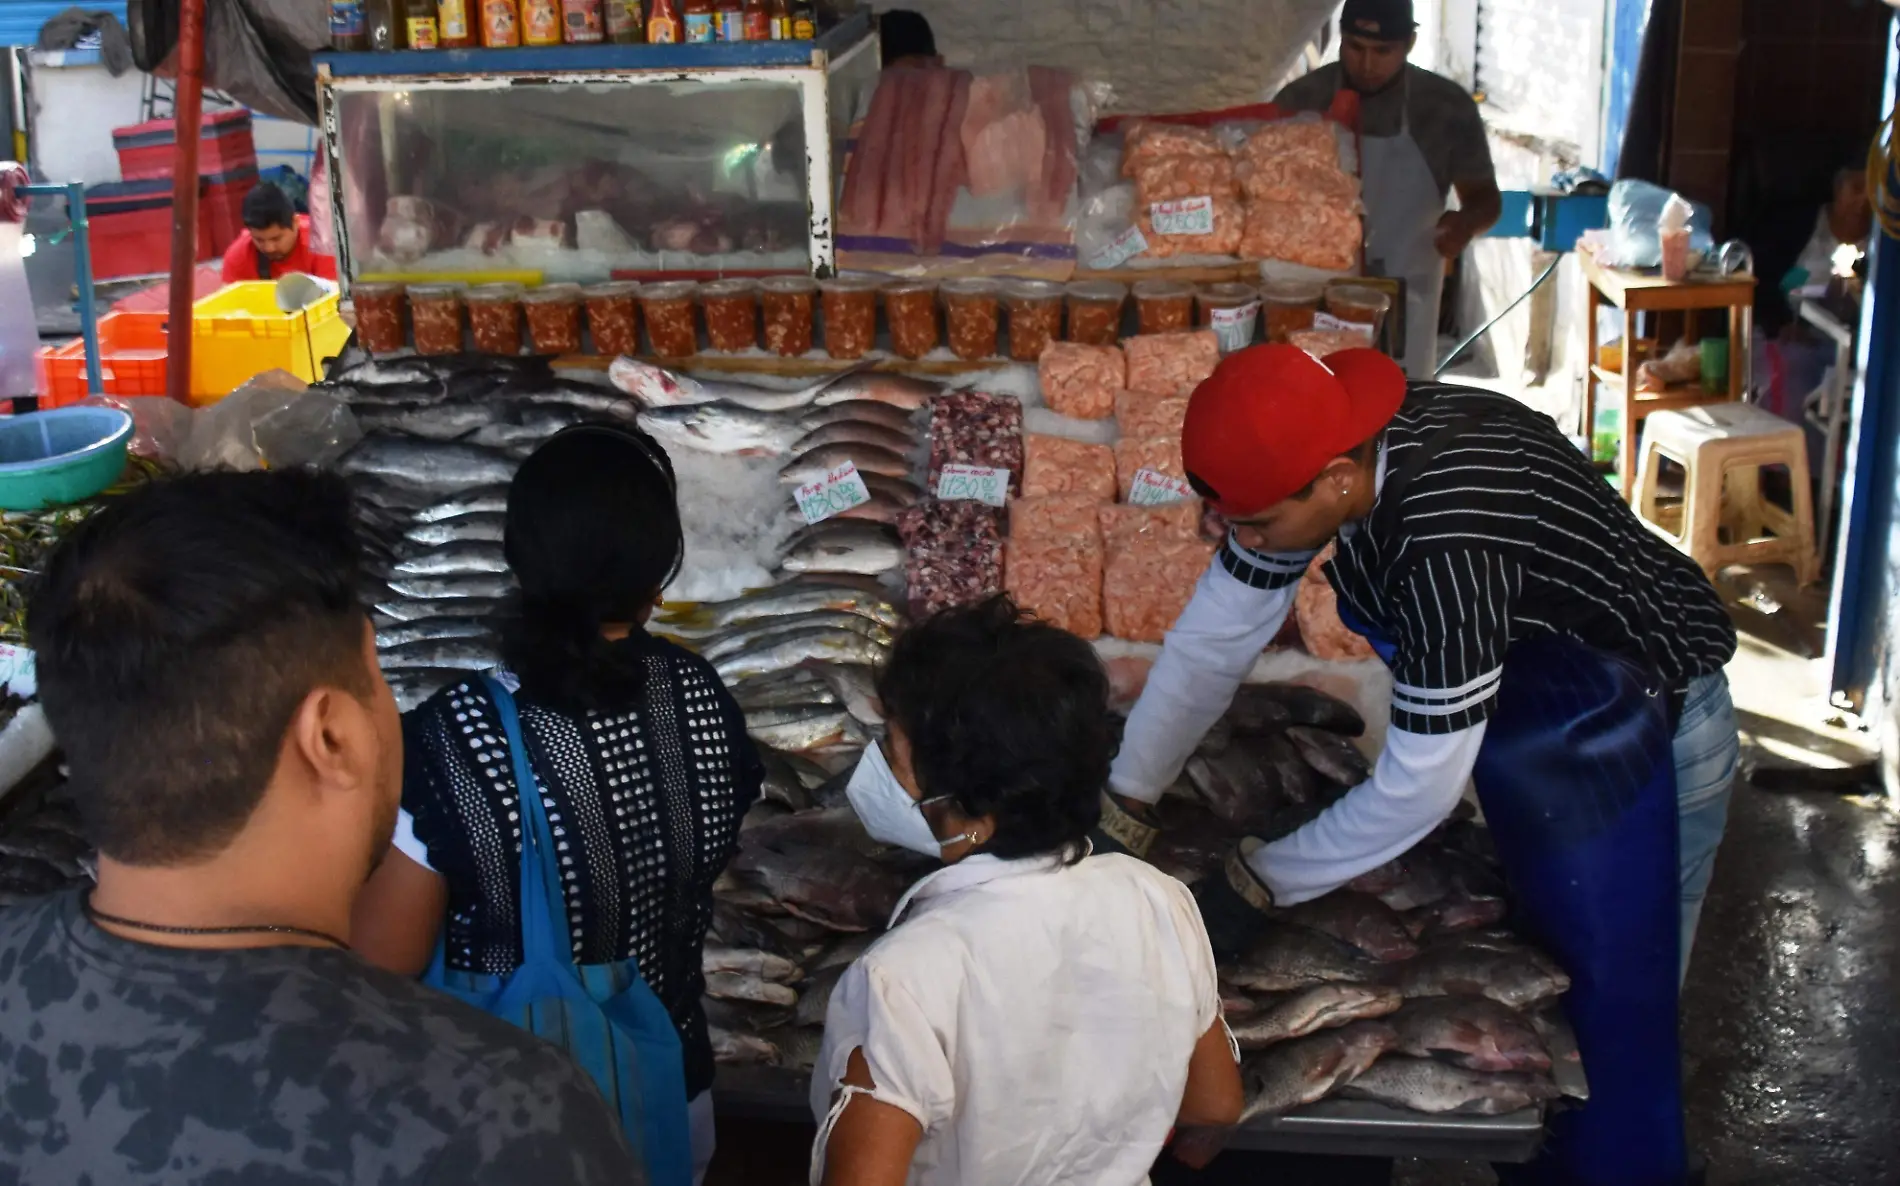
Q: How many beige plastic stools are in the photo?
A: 1